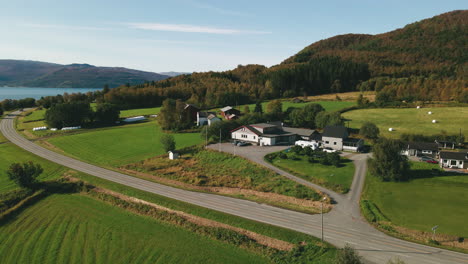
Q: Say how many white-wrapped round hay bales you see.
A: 4